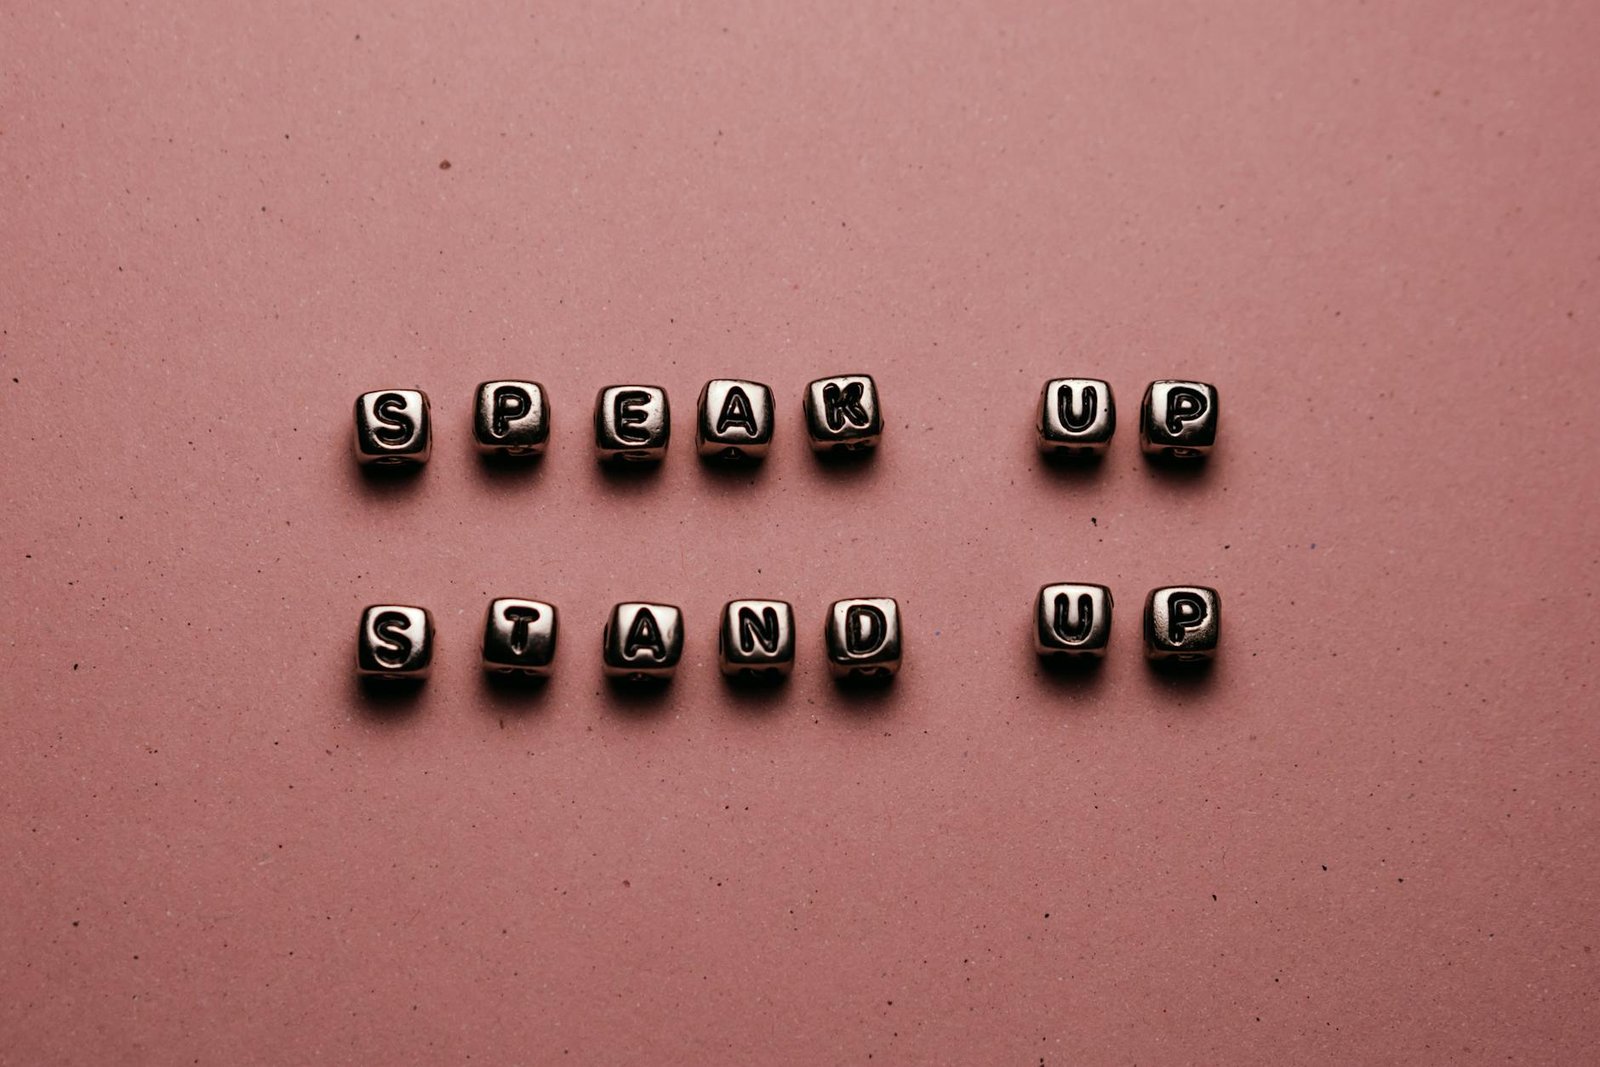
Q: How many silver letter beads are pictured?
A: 14